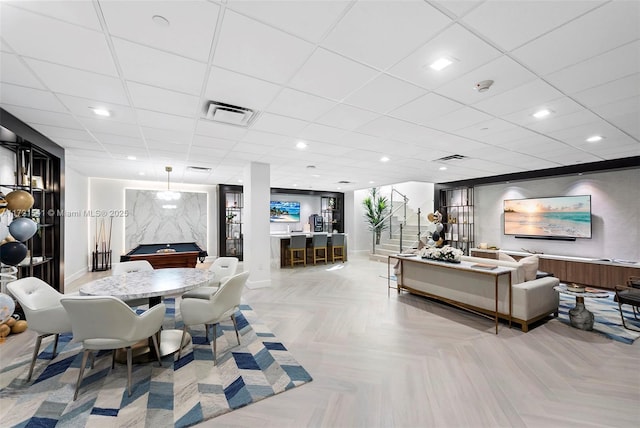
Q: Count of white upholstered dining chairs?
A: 5